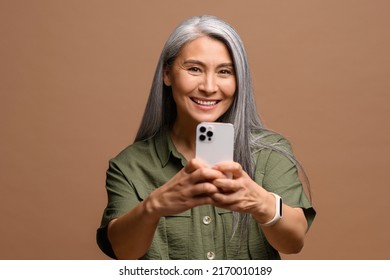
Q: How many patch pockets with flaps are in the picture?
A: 2